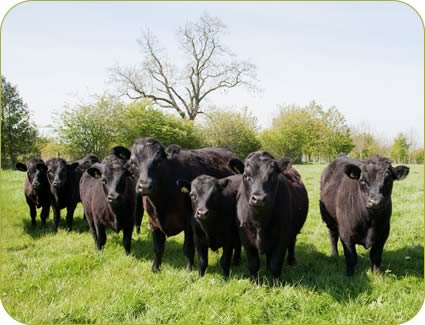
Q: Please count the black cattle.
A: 8